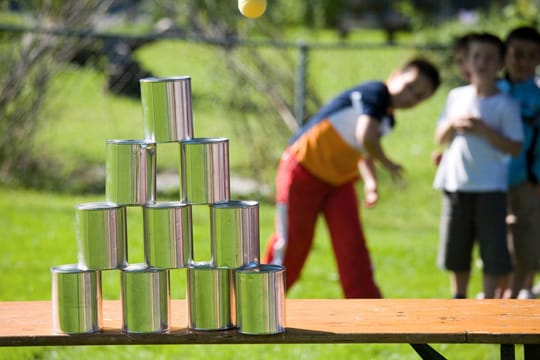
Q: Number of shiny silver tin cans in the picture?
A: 10